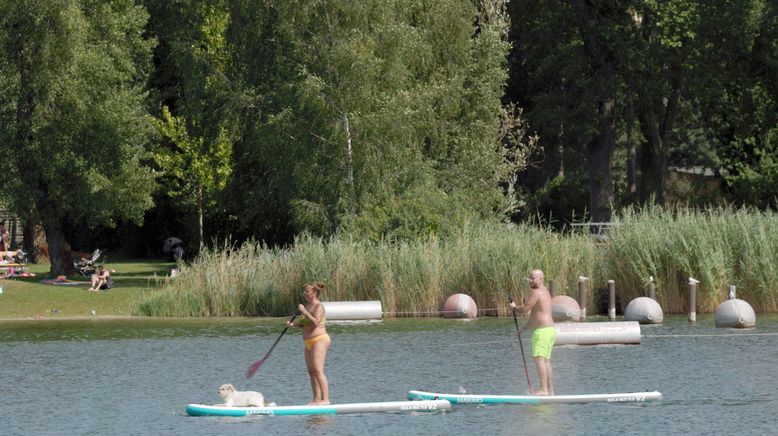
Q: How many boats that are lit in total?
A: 0